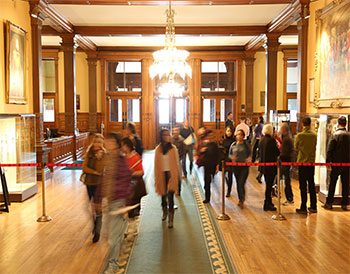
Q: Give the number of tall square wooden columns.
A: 6